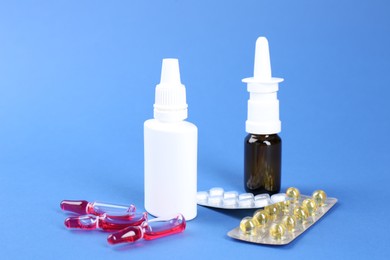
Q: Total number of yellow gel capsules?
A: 10